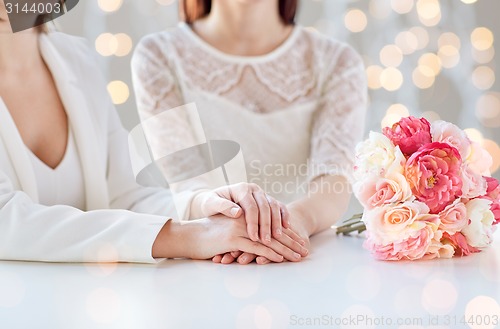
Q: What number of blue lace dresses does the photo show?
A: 0